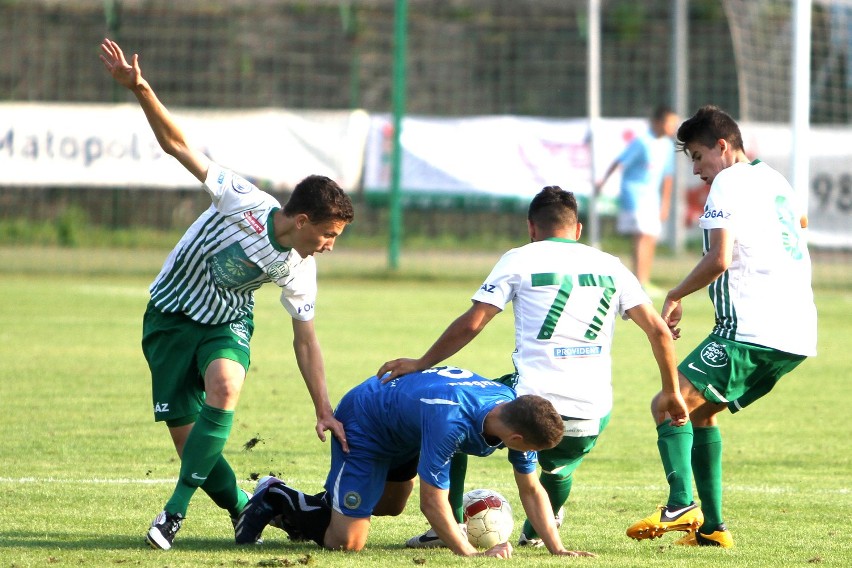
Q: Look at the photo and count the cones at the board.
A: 0